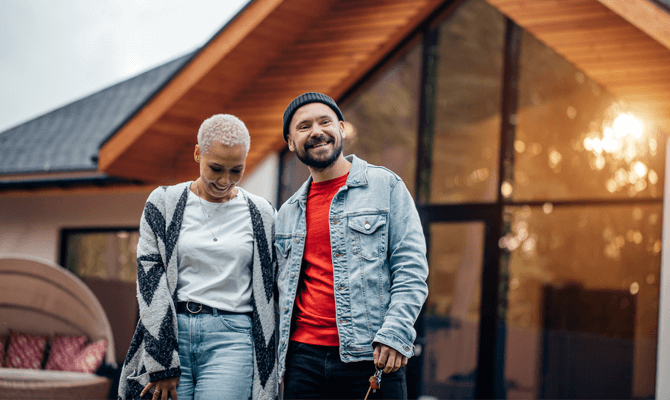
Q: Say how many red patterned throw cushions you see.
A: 4